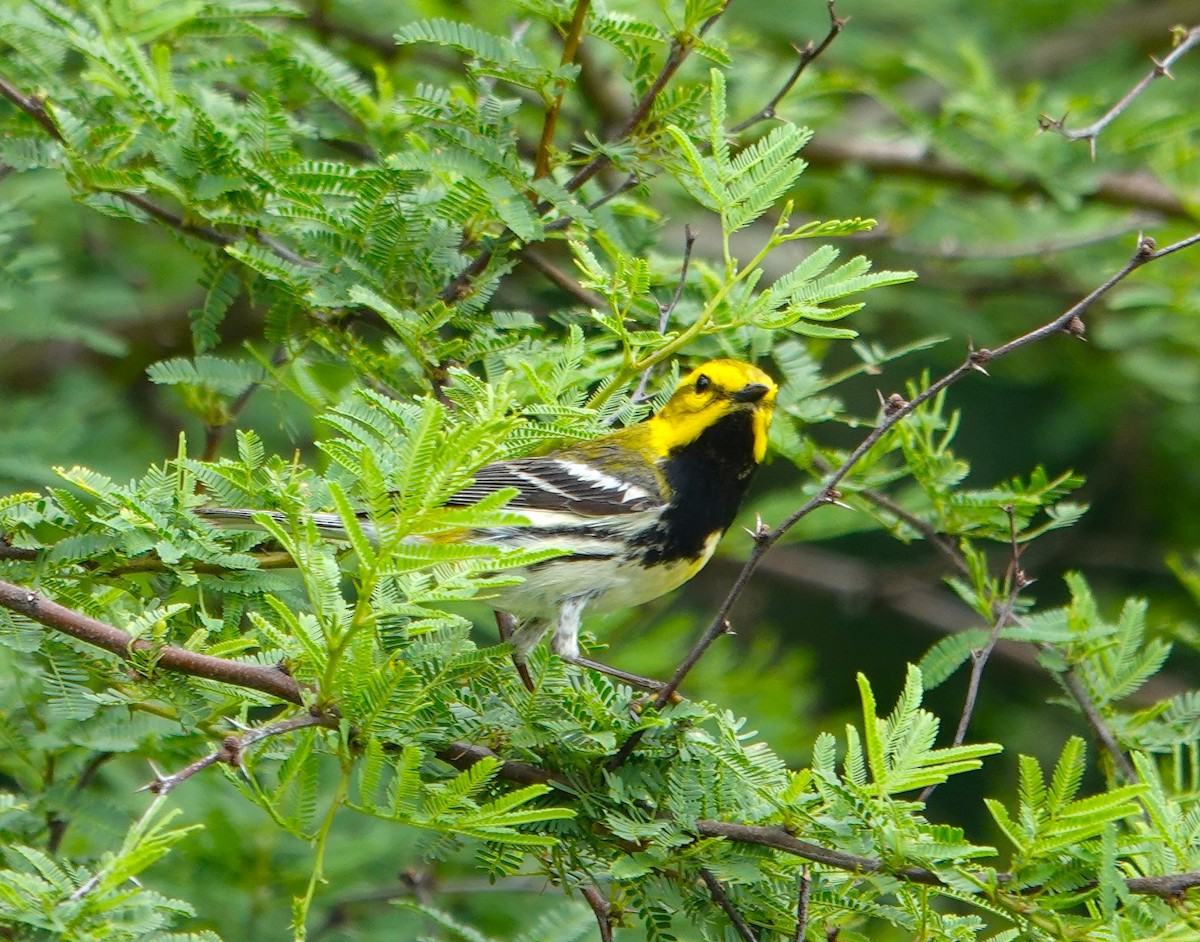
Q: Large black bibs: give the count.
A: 1